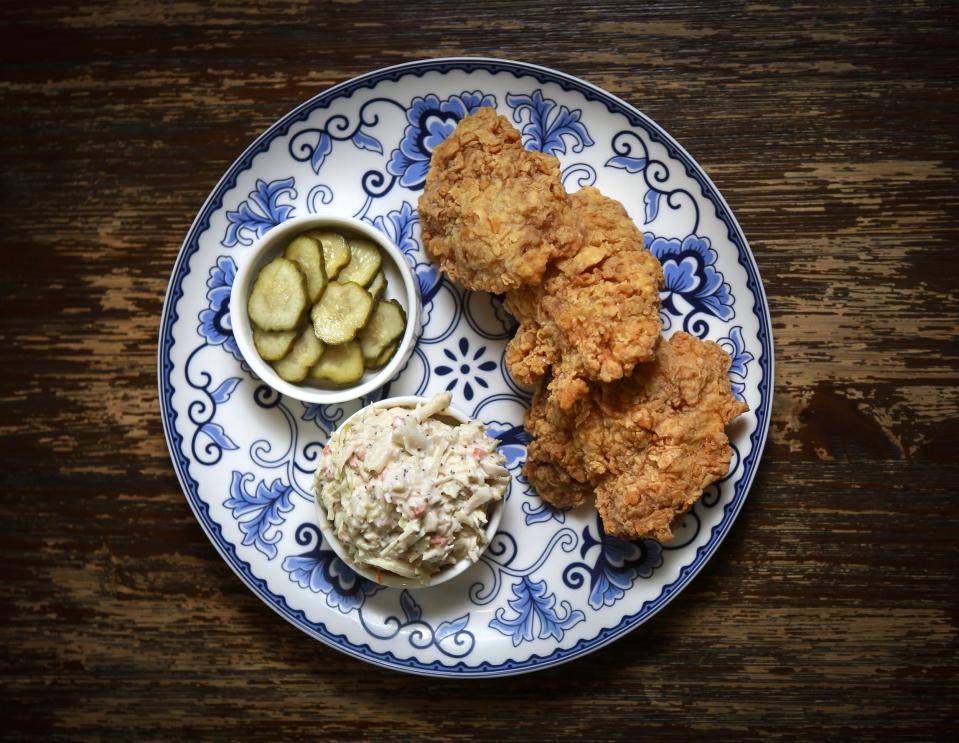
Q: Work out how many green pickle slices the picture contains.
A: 11